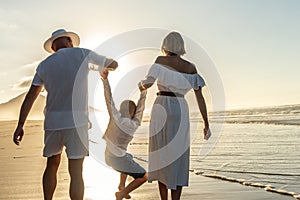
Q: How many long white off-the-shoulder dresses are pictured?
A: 1